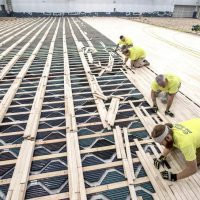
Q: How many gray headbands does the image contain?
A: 1